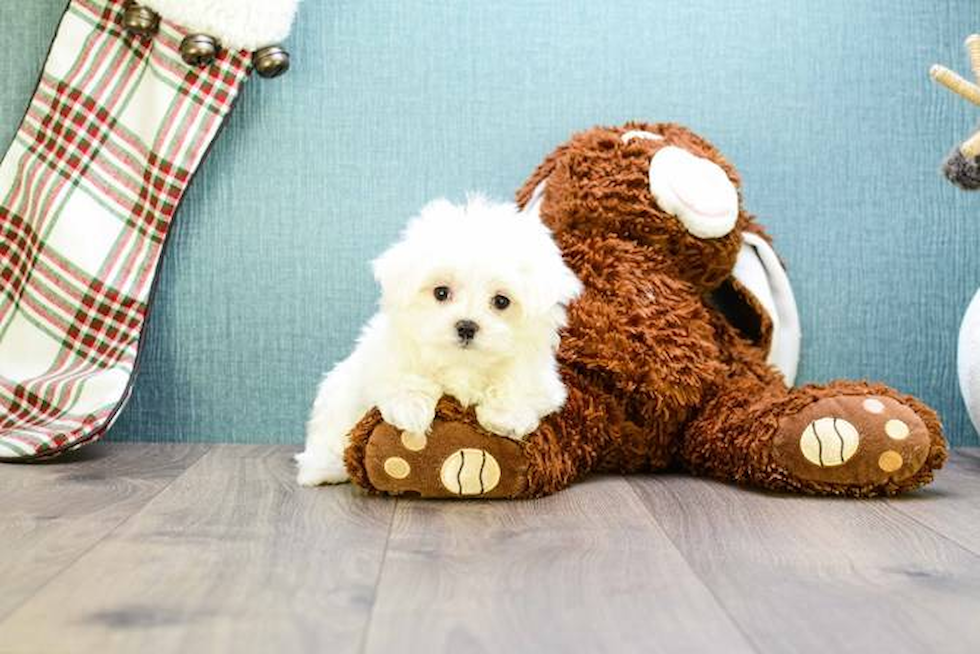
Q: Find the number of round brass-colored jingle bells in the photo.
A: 3